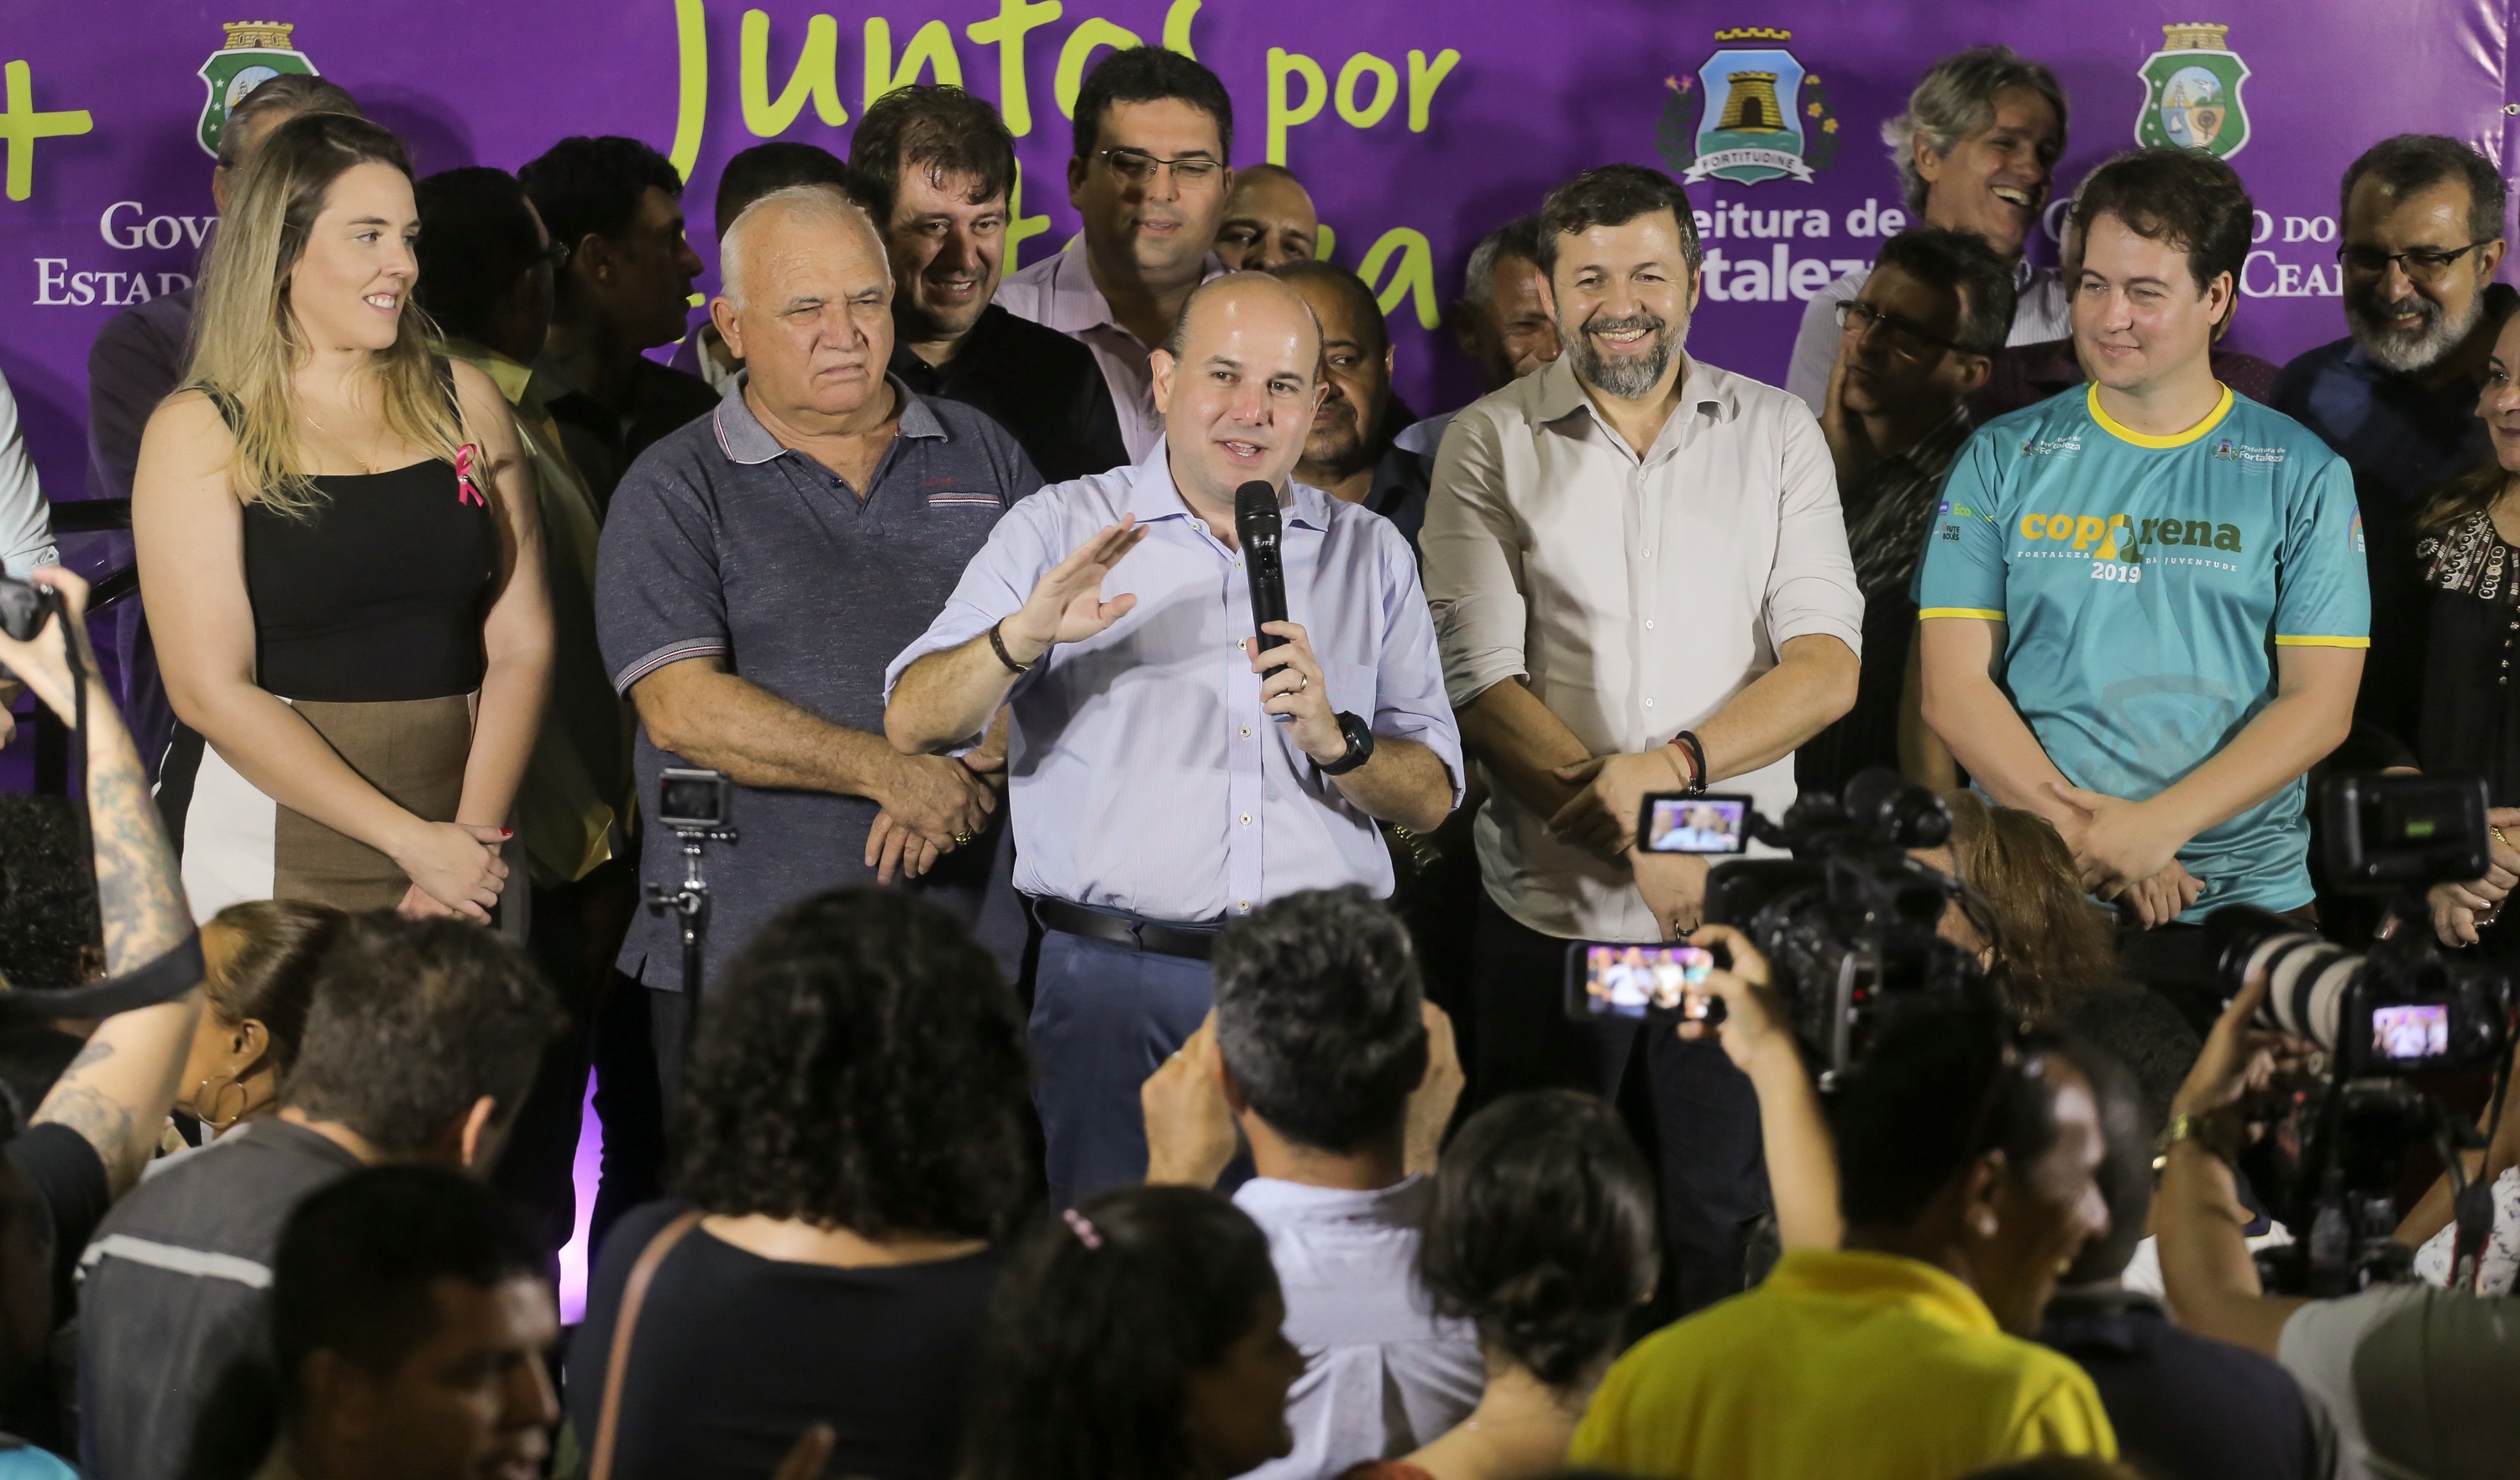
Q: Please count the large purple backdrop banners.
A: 1